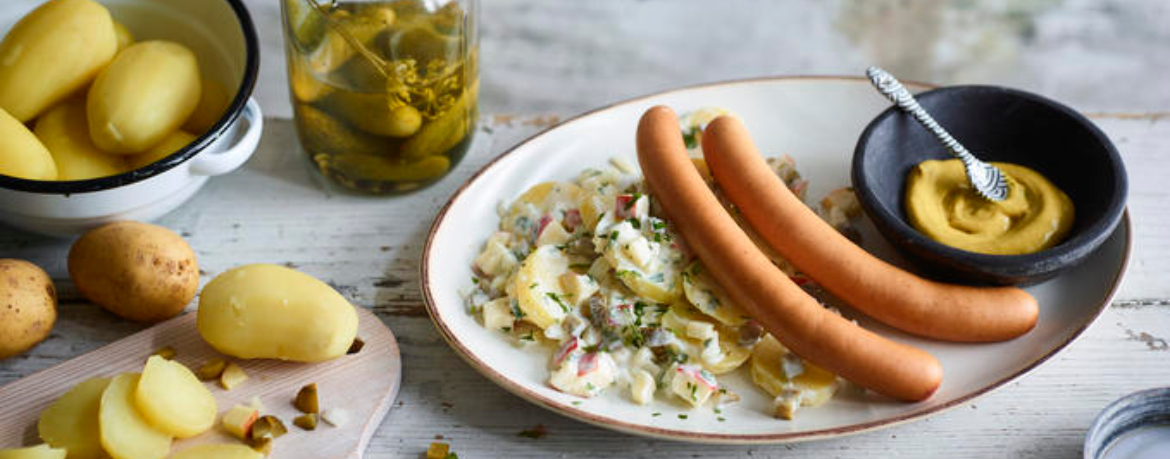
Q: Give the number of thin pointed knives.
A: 0